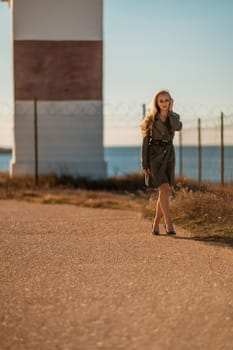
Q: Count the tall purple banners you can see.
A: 0